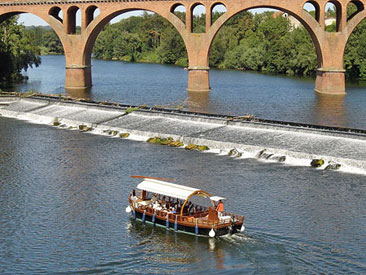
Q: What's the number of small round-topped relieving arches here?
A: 9